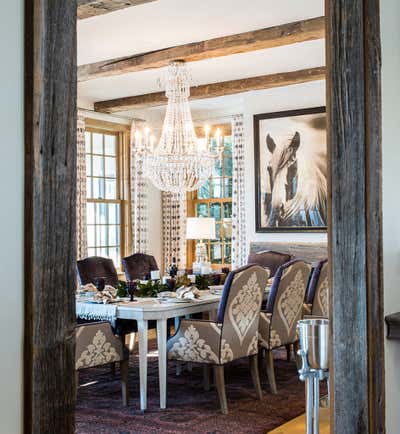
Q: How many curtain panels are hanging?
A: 4